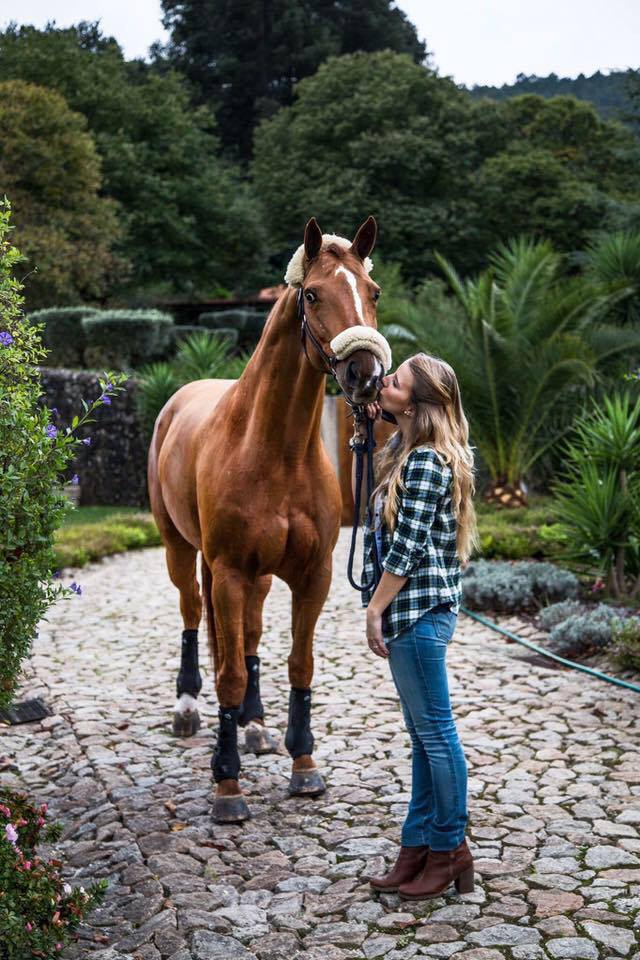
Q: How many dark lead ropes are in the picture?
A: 1